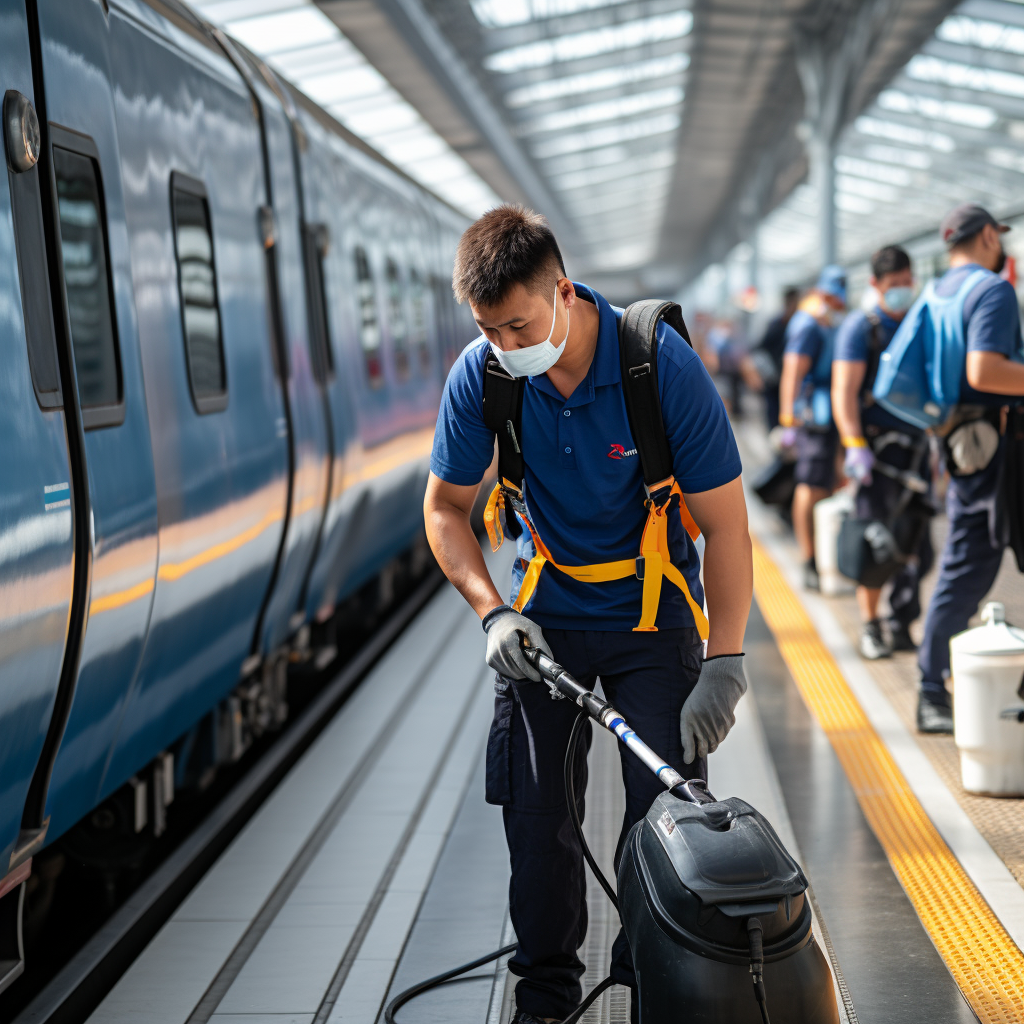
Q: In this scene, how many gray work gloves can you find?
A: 2